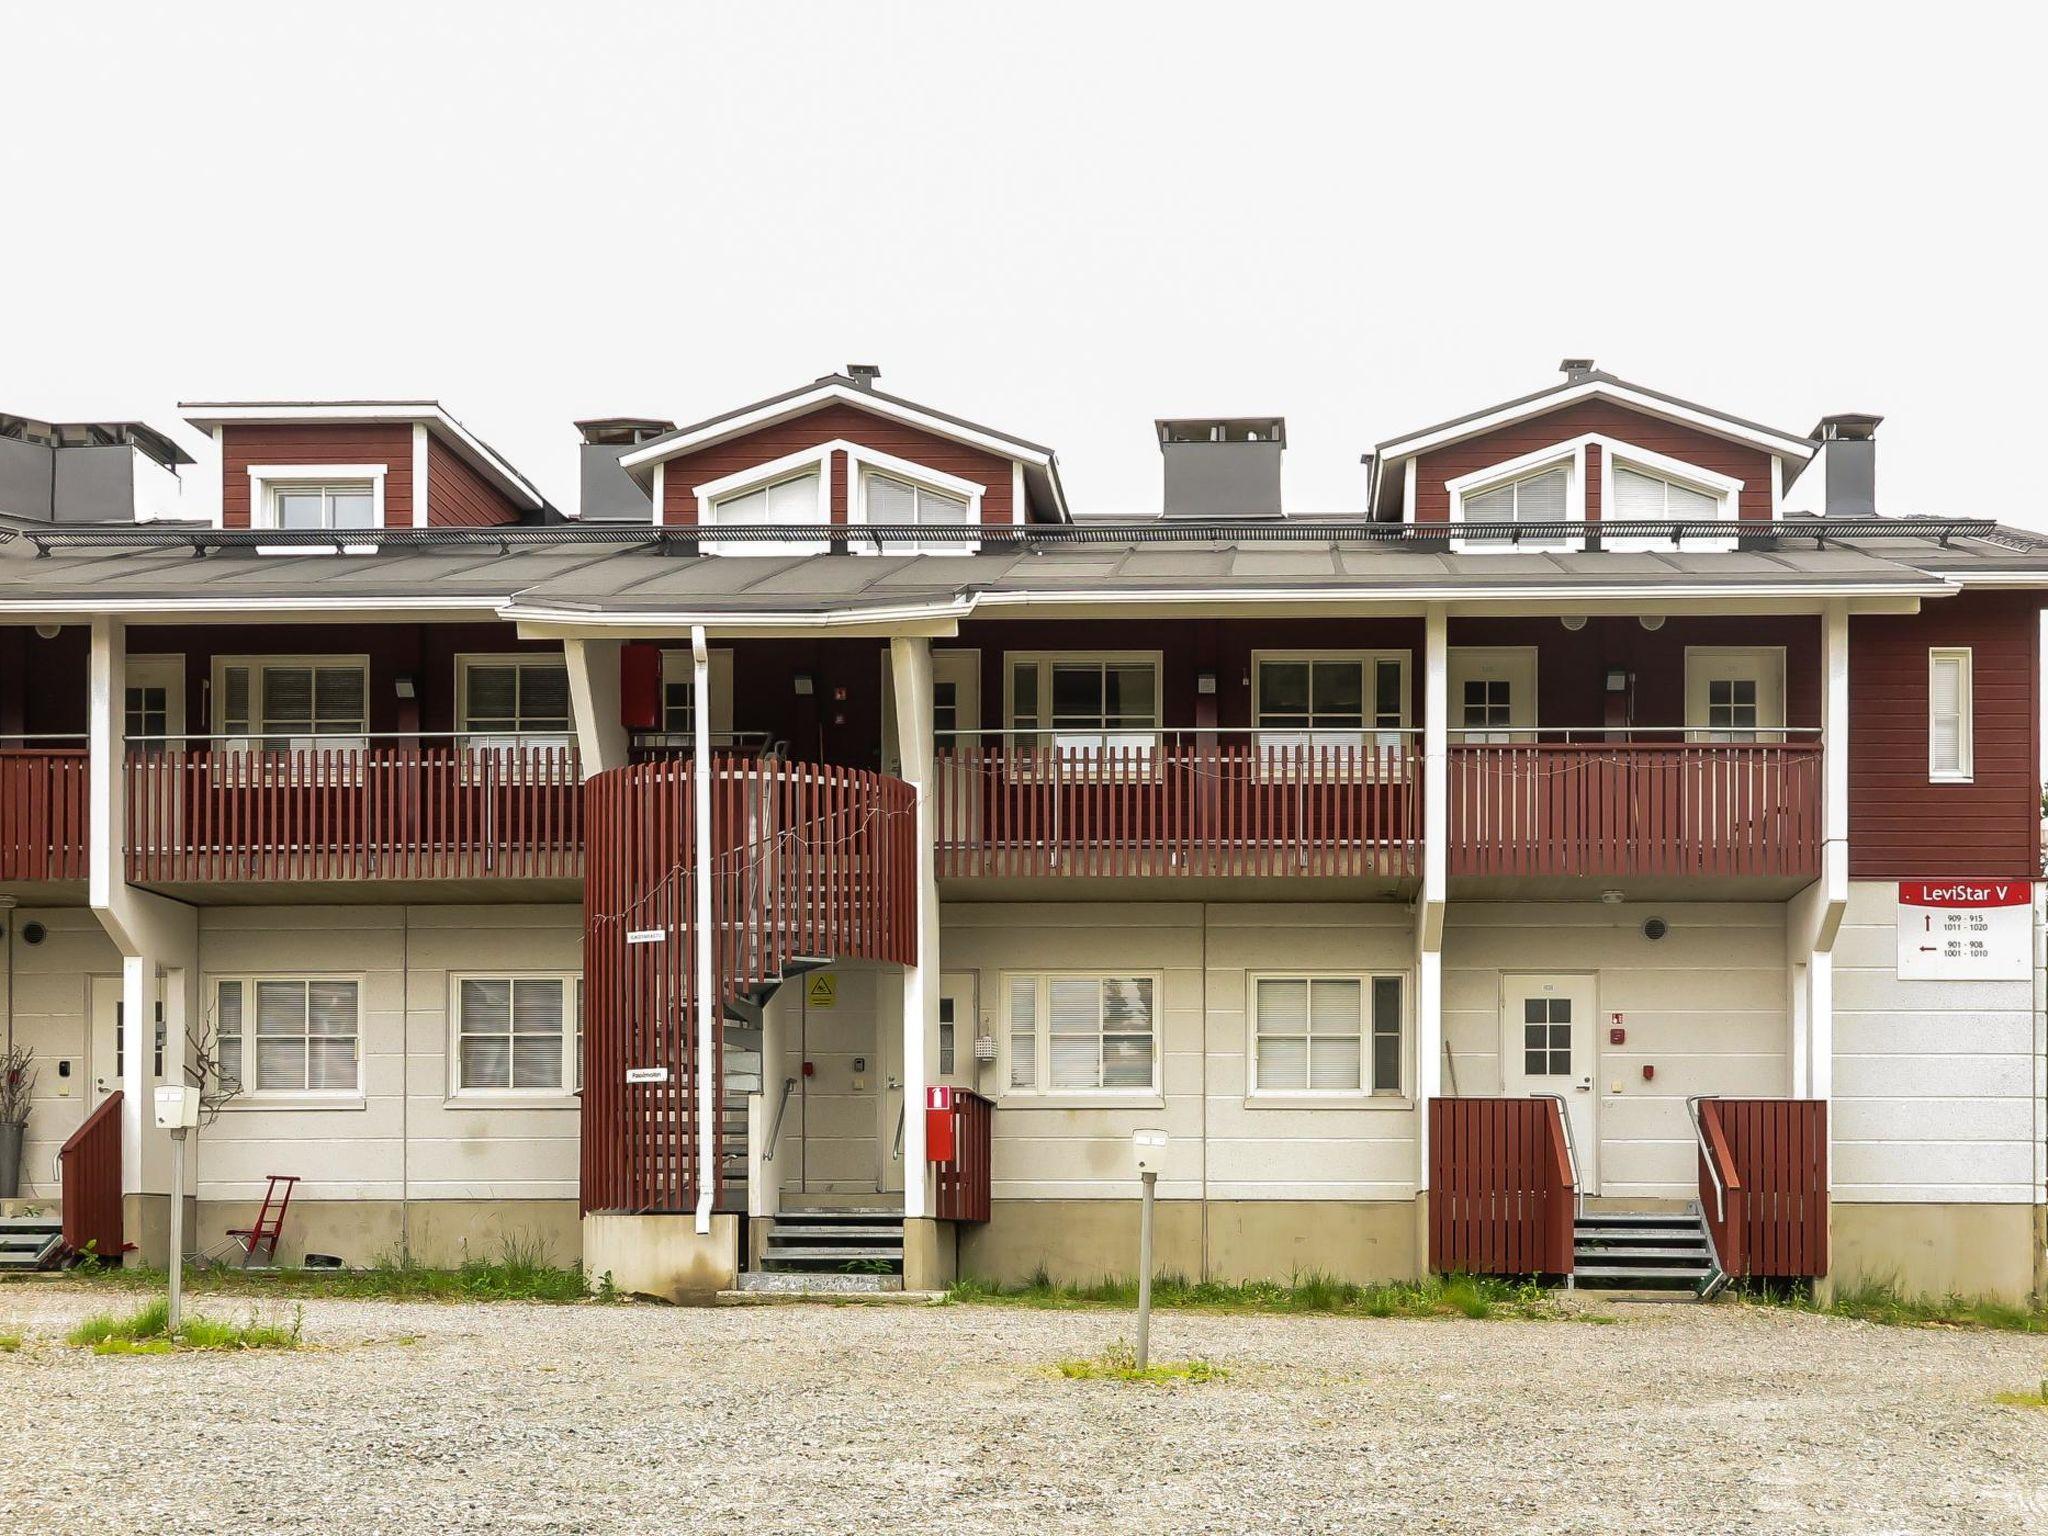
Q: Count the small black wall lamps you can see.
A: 4